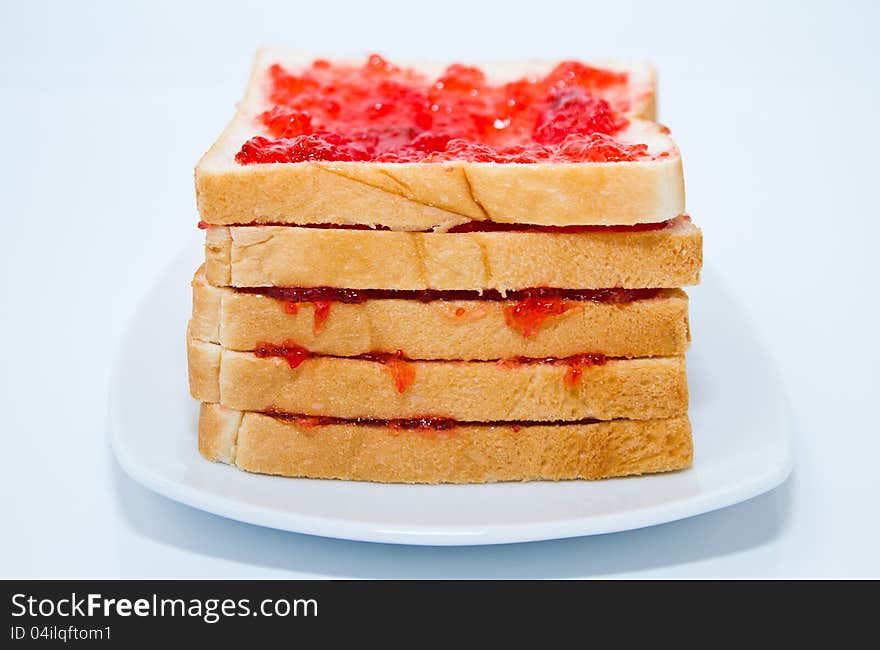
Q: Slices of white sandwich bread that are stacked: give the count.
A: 5